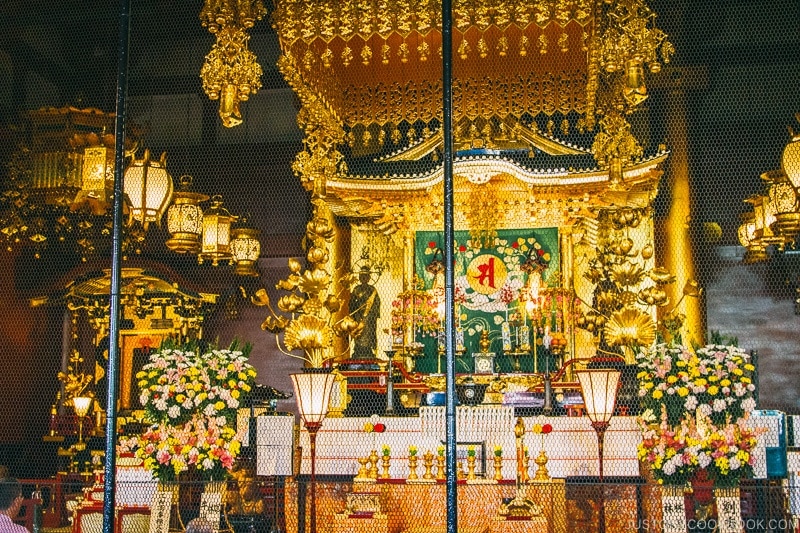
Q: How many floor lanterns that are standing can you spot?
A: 2